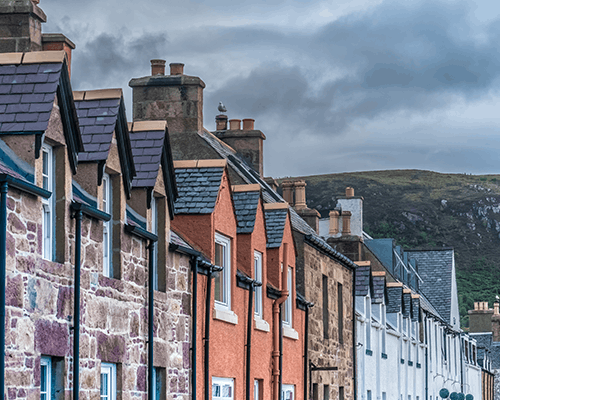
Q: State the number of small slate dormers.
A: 11